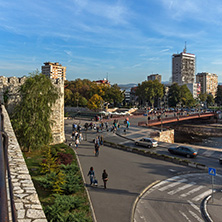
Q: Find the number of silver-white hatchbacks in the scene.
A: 1